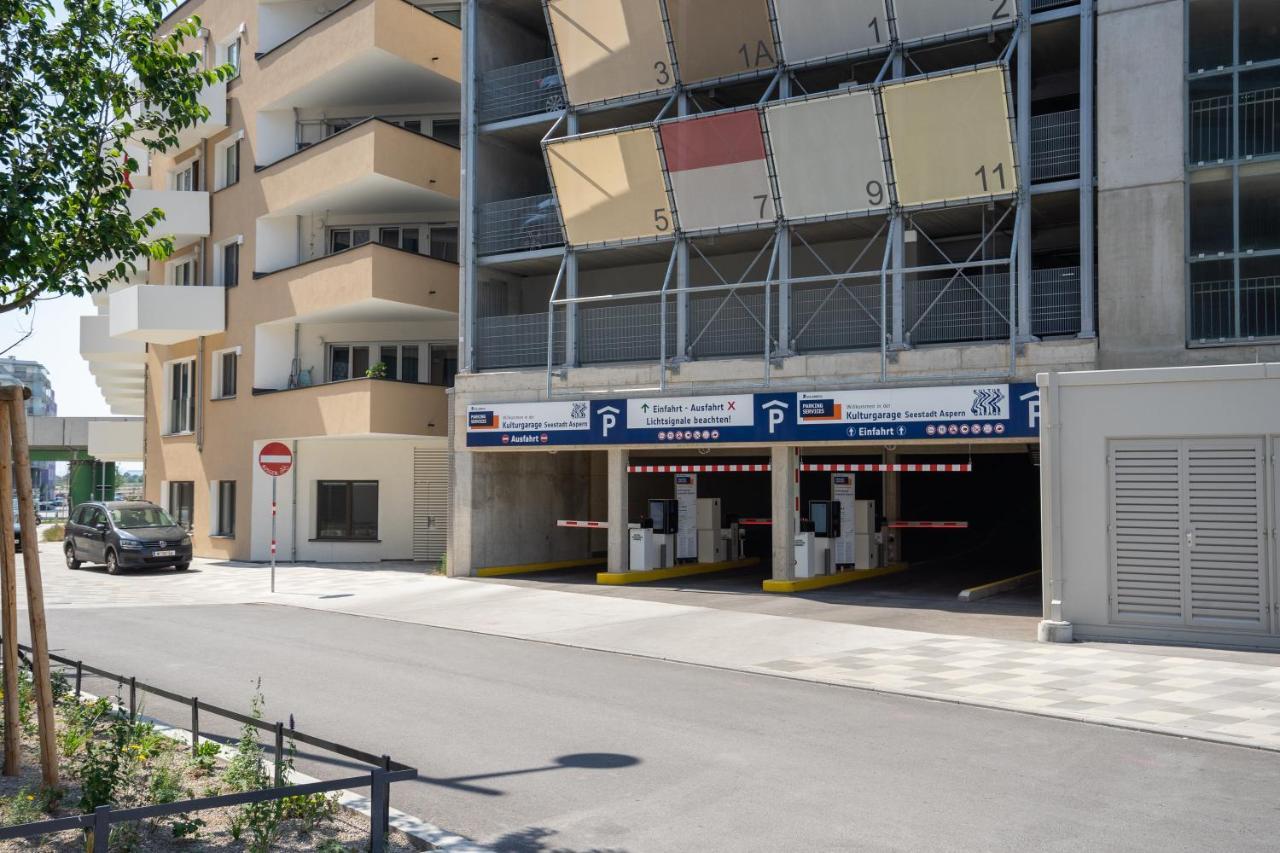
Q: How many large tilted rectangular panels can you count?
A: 8